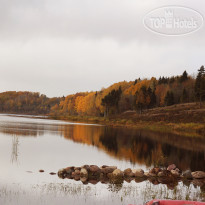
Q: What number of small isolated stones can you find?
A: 2